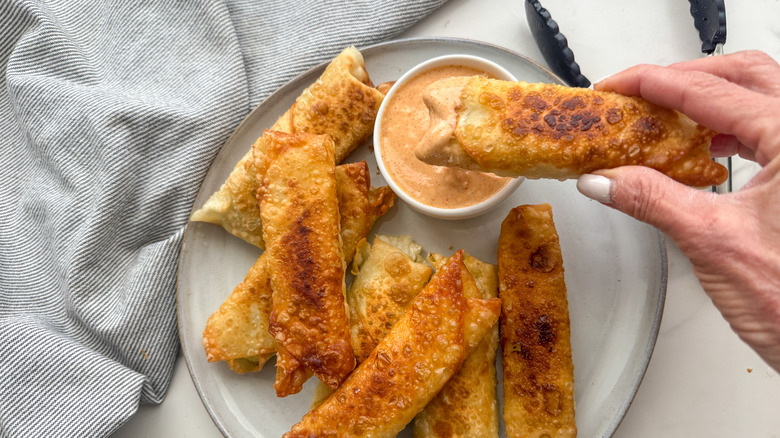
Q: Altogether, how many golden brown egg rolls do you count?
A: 8